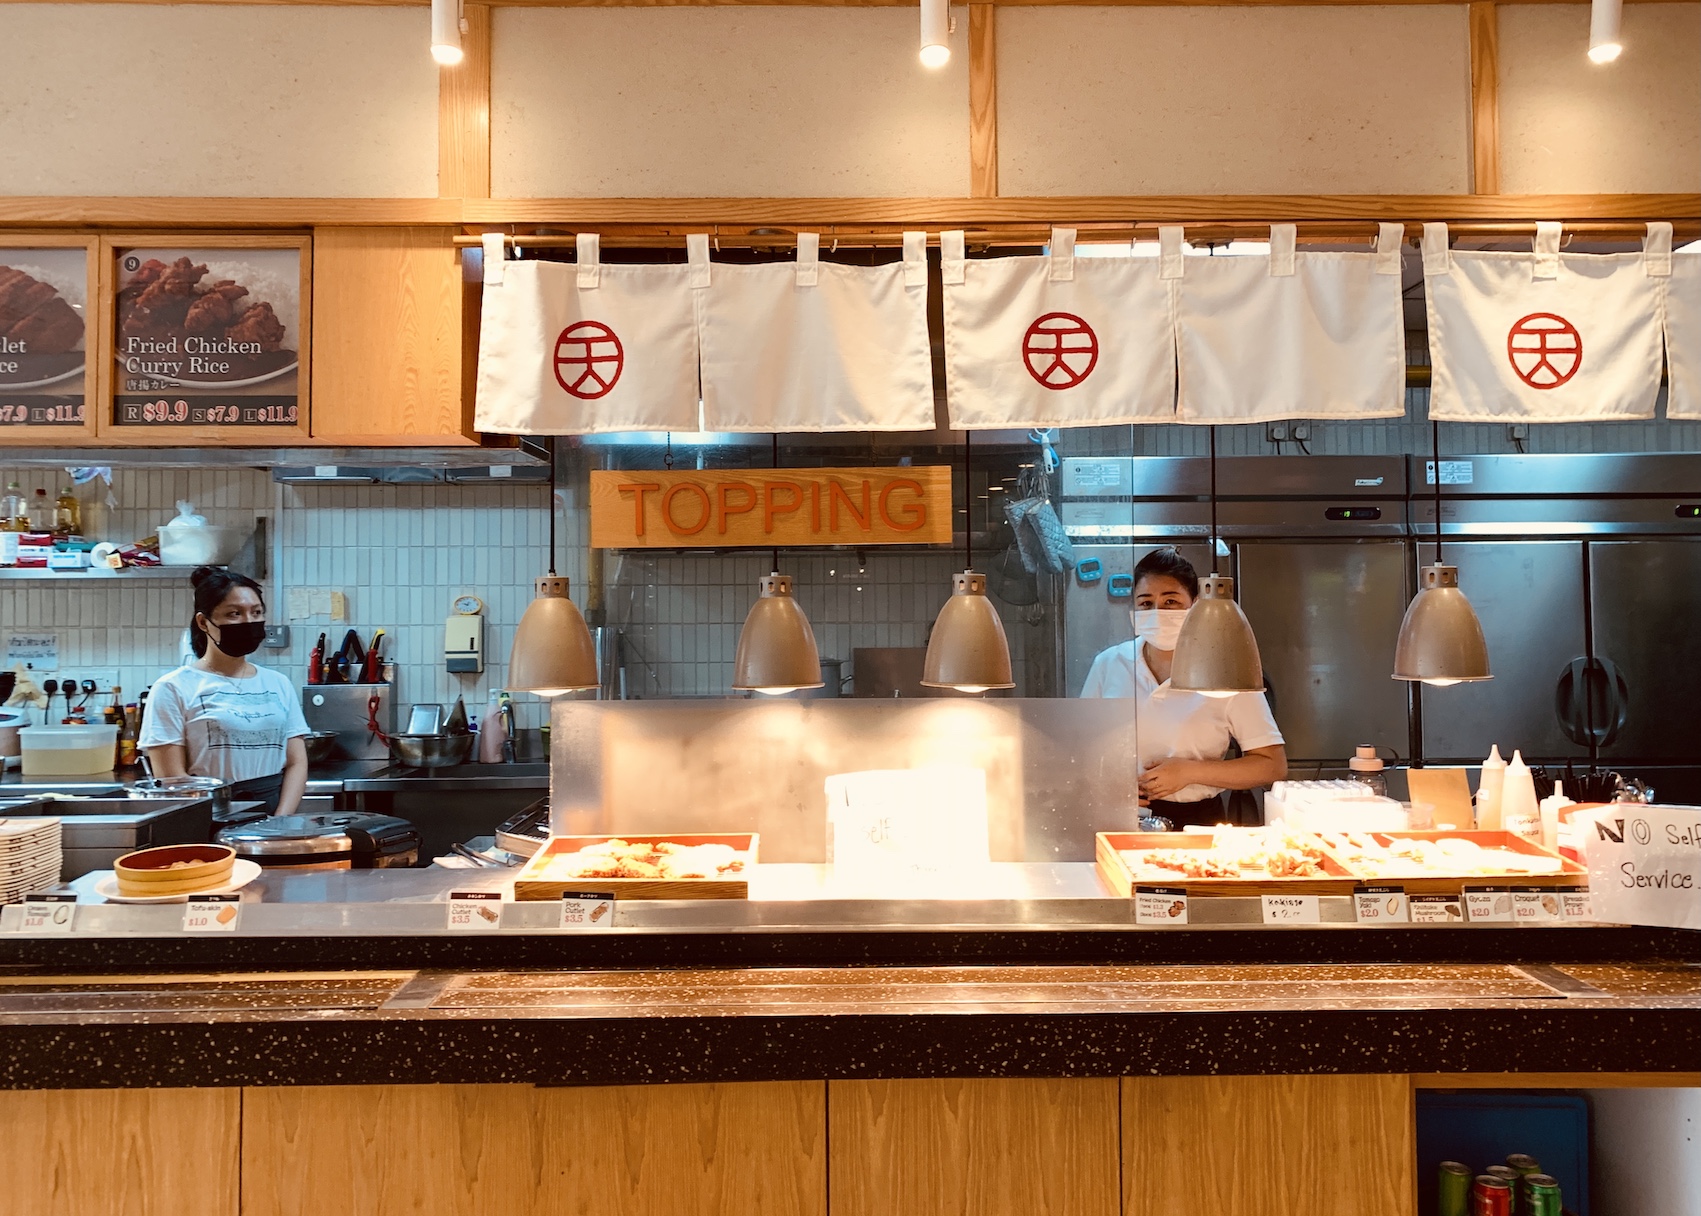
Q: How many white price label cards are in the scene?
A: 11